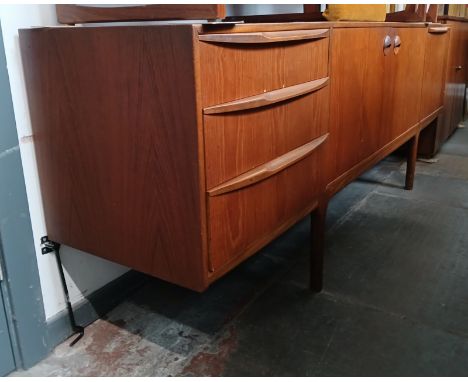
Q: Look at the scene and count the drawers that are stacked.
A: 3